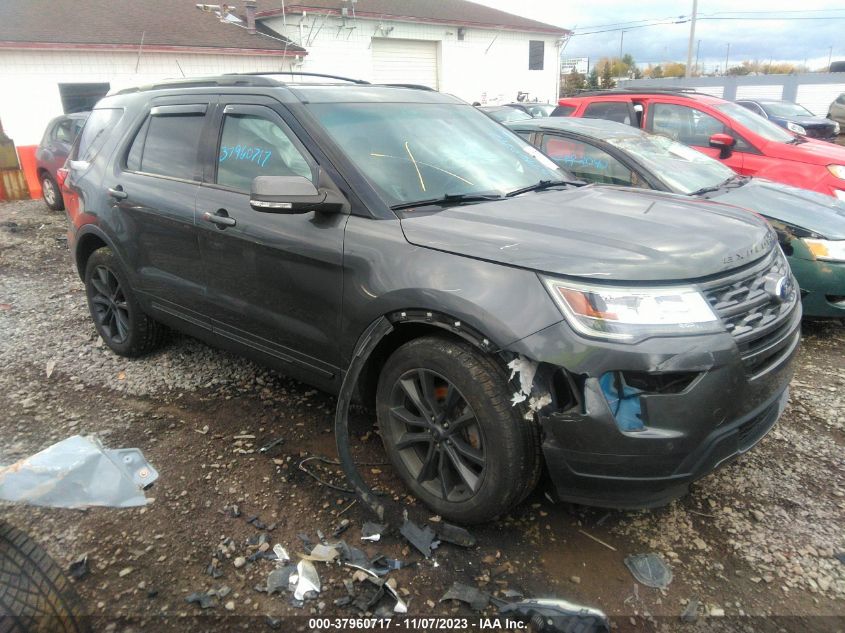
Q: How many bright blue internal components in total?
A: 1